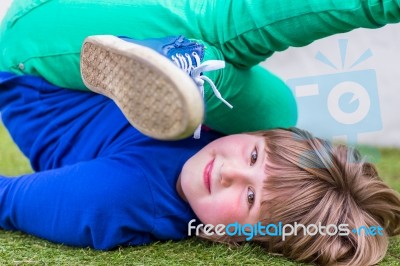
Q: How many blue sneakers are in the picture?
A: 1